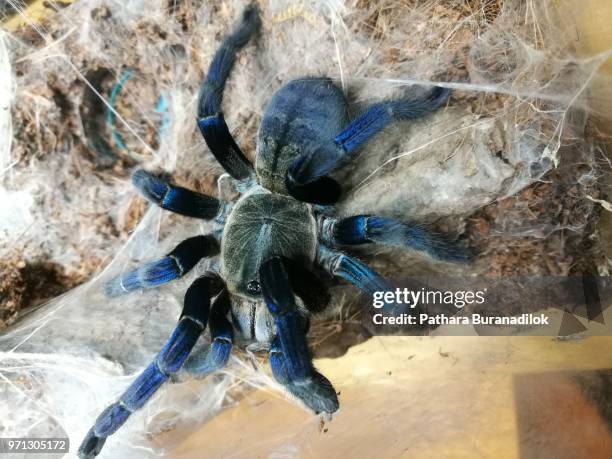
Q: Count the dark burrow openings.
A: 1